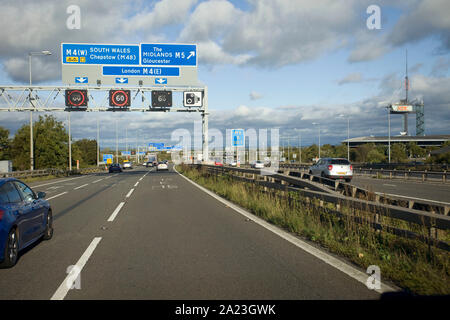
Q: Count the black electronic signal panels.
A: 3